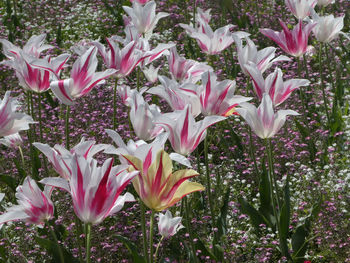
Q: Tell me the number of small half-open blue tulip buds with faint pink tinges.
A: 0